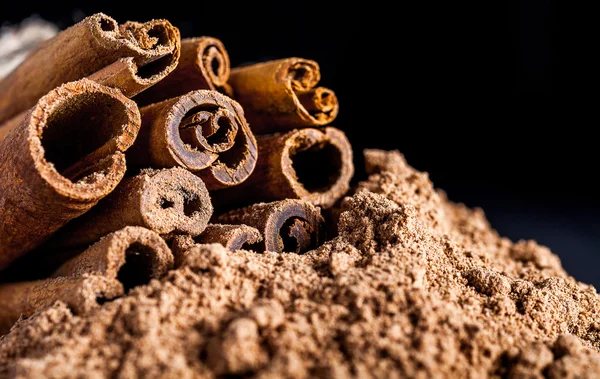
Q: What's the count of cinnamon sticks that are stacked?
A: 11